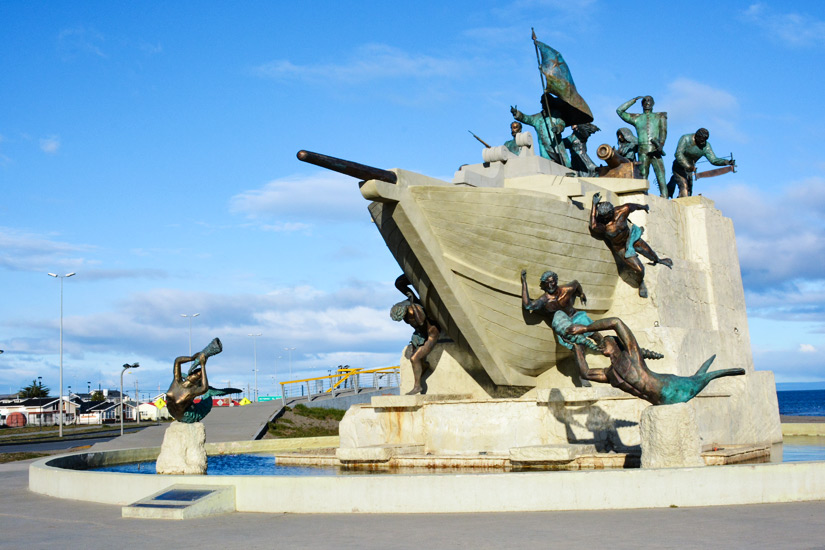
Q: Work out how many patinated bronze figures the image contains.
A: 11